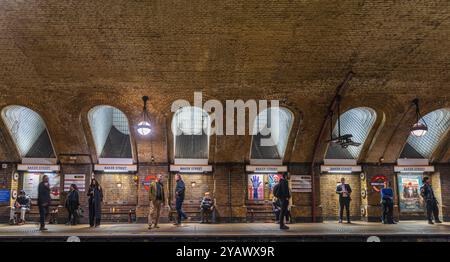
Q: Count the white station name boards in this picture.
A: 6